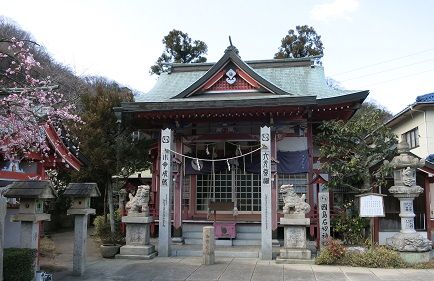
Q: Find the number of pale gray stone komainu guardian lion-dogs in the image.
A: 2